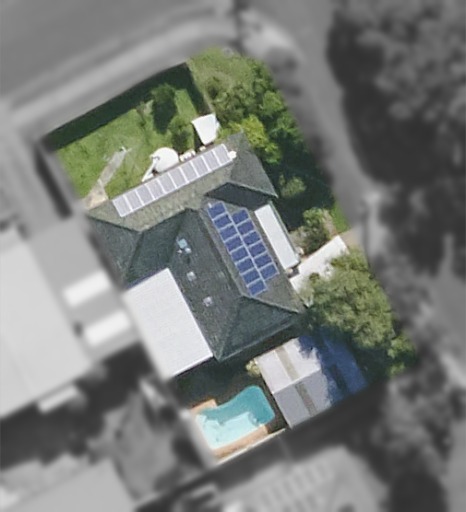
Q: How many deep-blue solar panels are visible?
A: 14